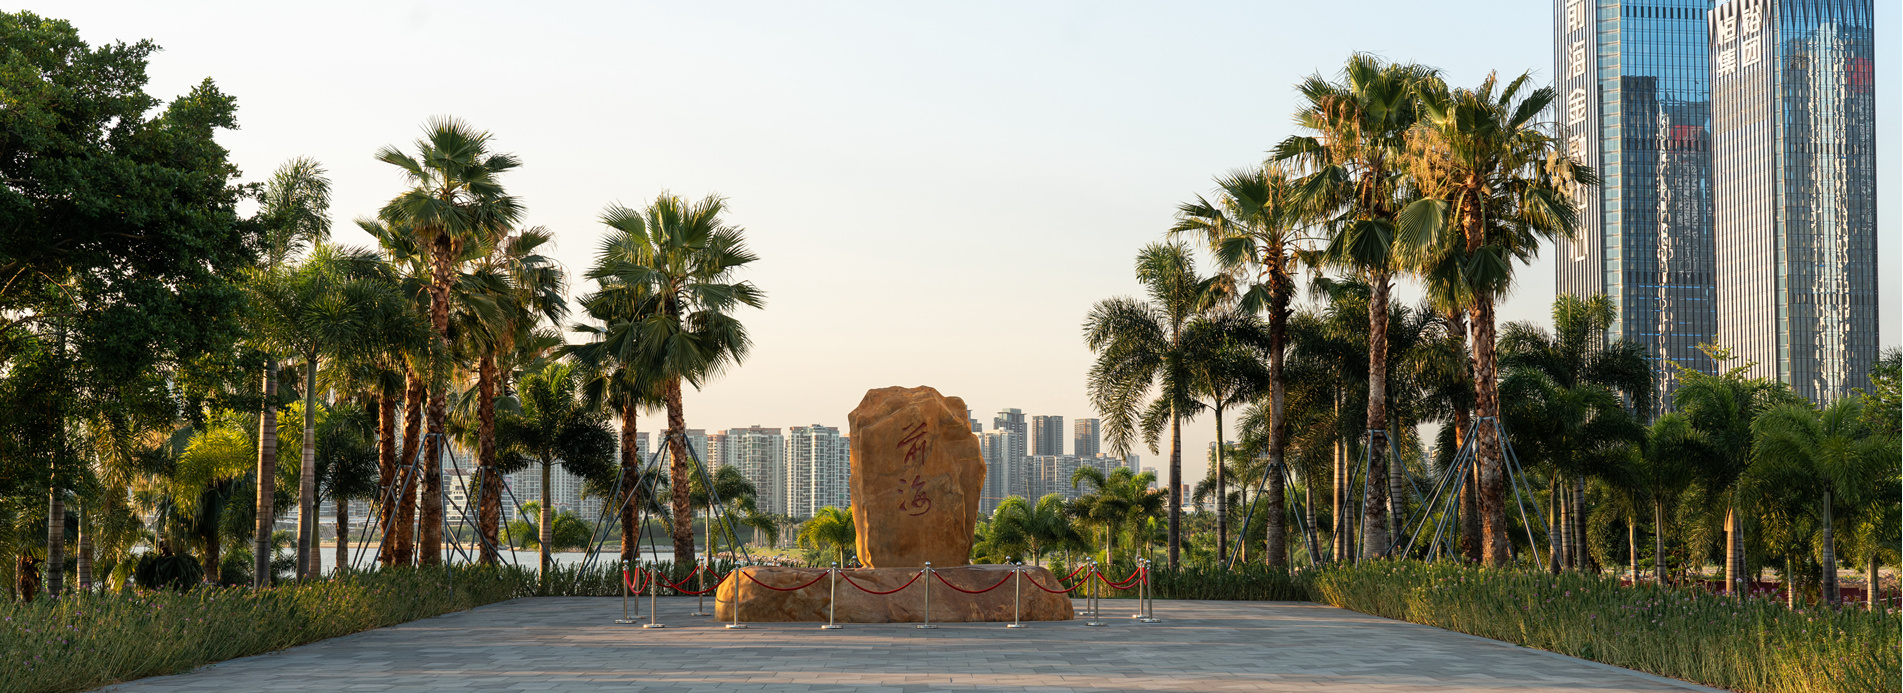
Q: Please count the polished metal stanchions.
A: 15